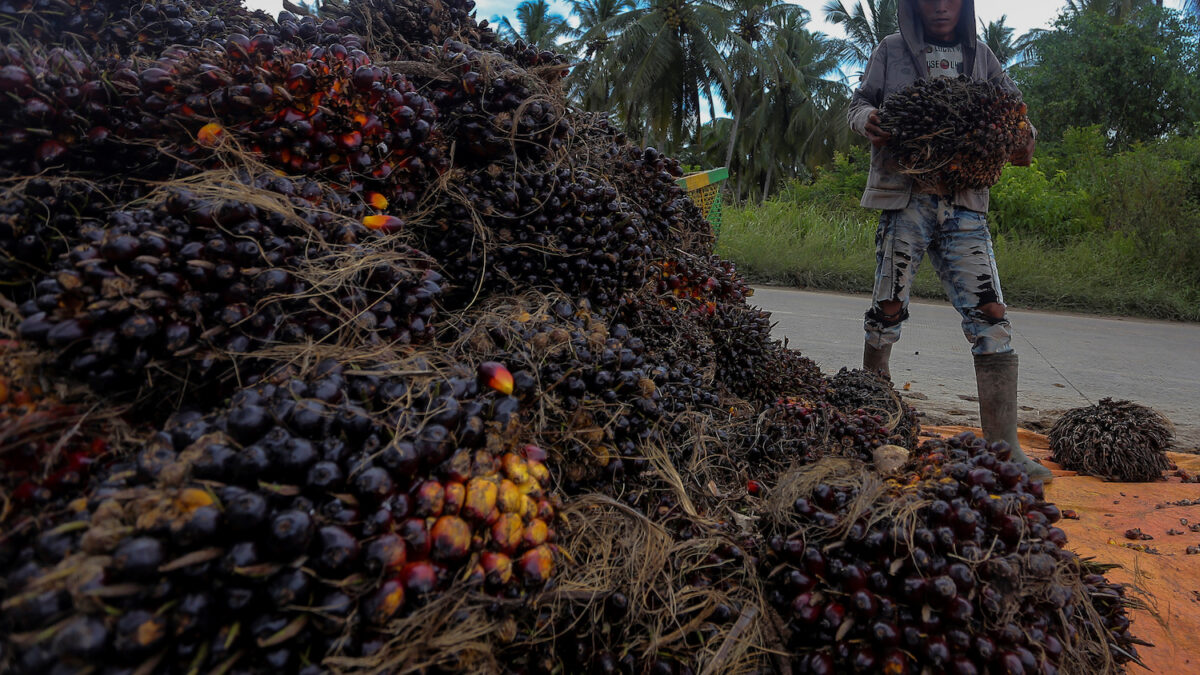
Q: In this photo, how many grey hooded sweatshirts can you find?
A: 1